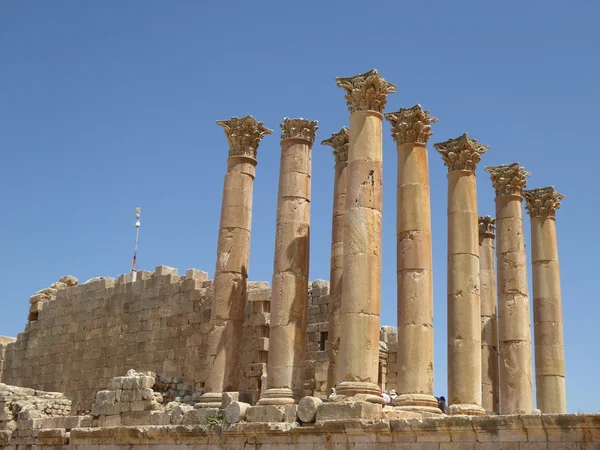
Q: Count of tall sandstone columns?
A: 9